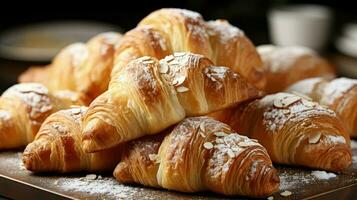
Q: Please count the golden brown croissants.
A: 9